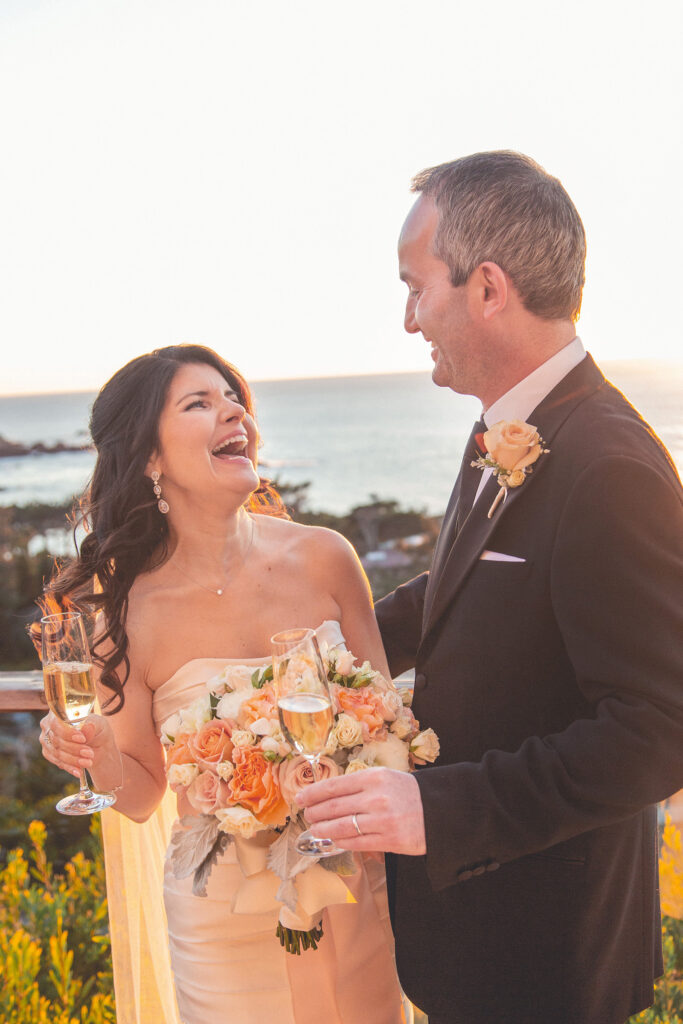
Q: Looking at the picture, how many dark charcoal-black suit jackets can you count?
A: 1